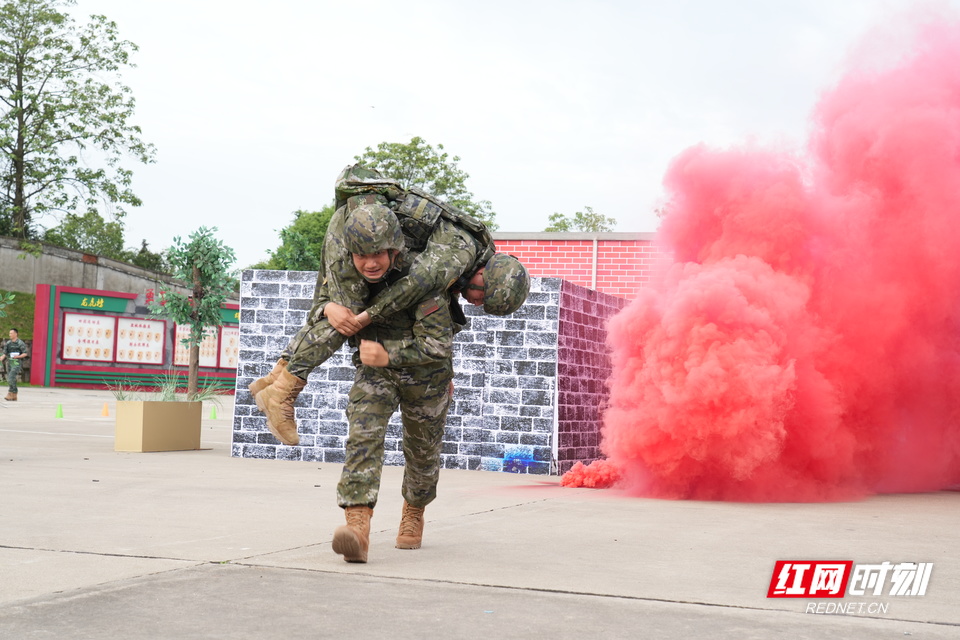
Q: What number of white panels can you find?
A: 4